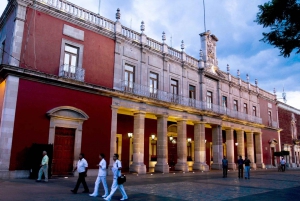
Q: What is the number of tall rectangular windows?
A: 11